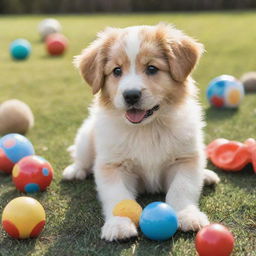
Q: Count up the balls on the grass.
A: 12